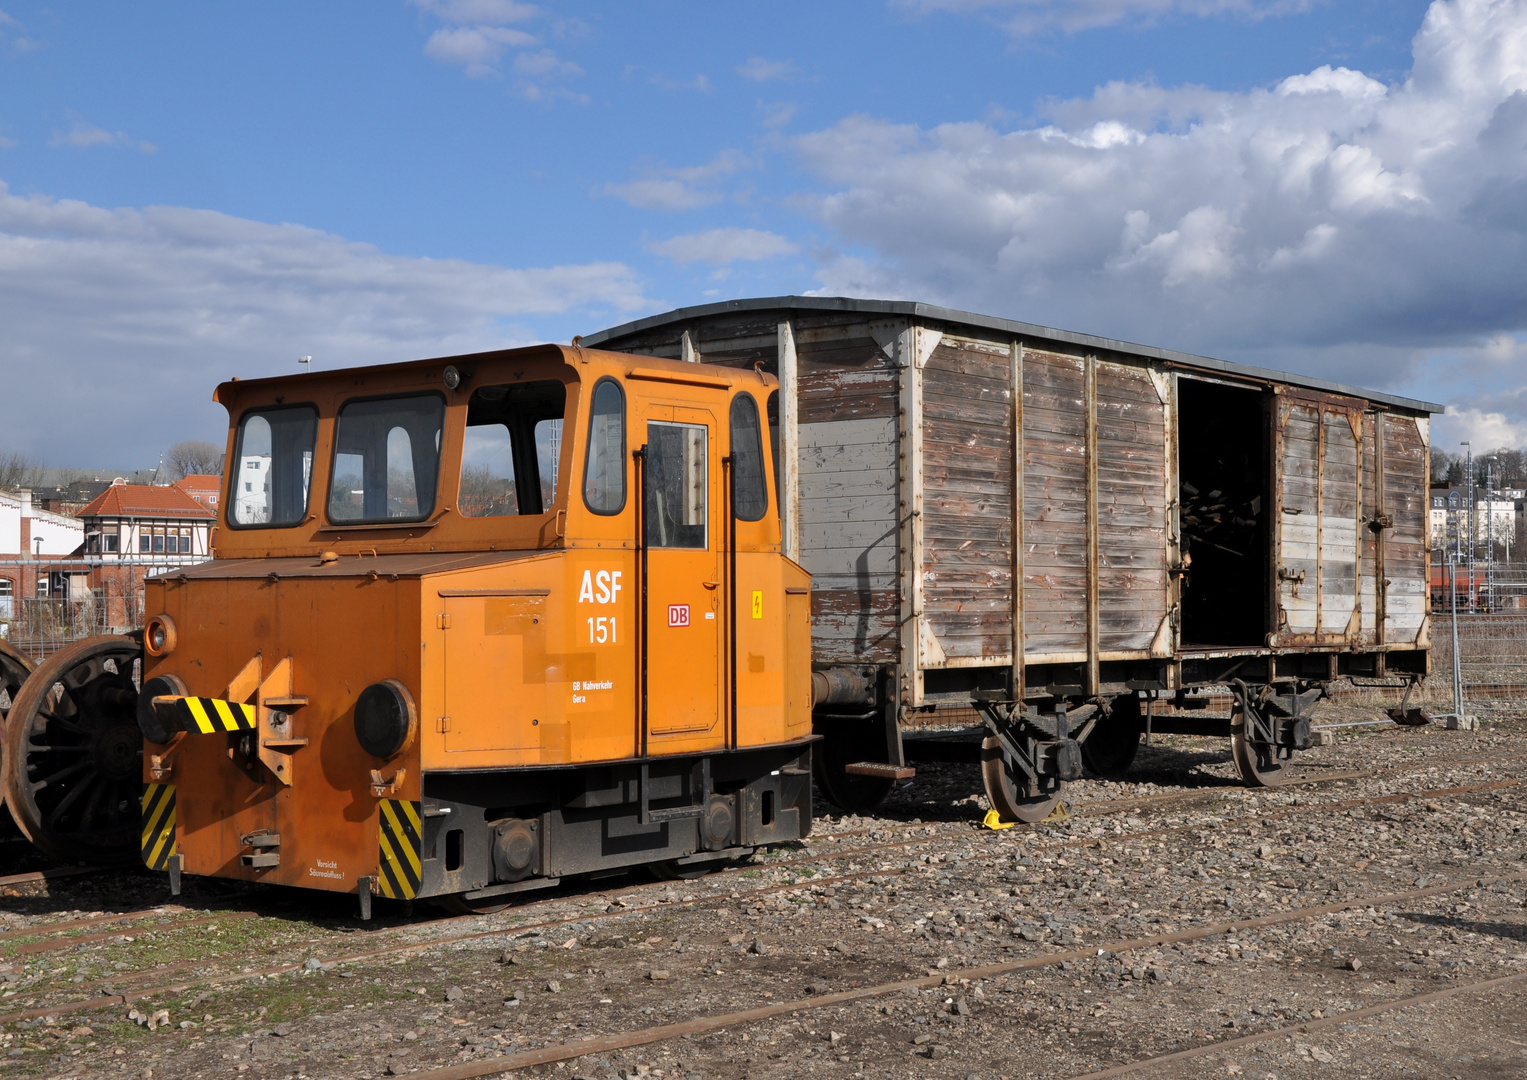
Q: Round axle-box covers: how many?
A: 2